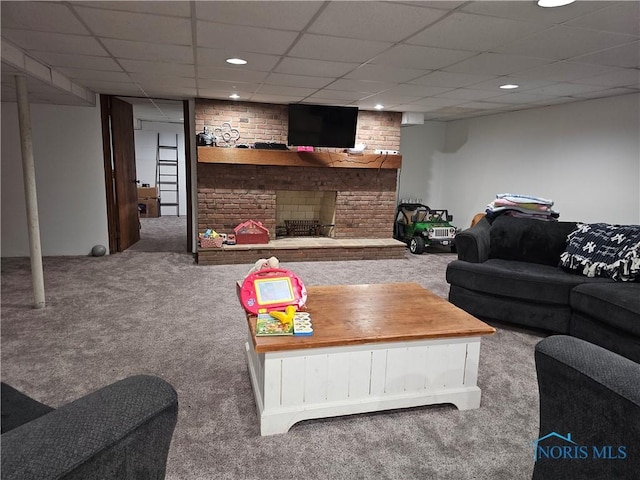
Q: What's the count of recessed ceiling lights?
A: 5